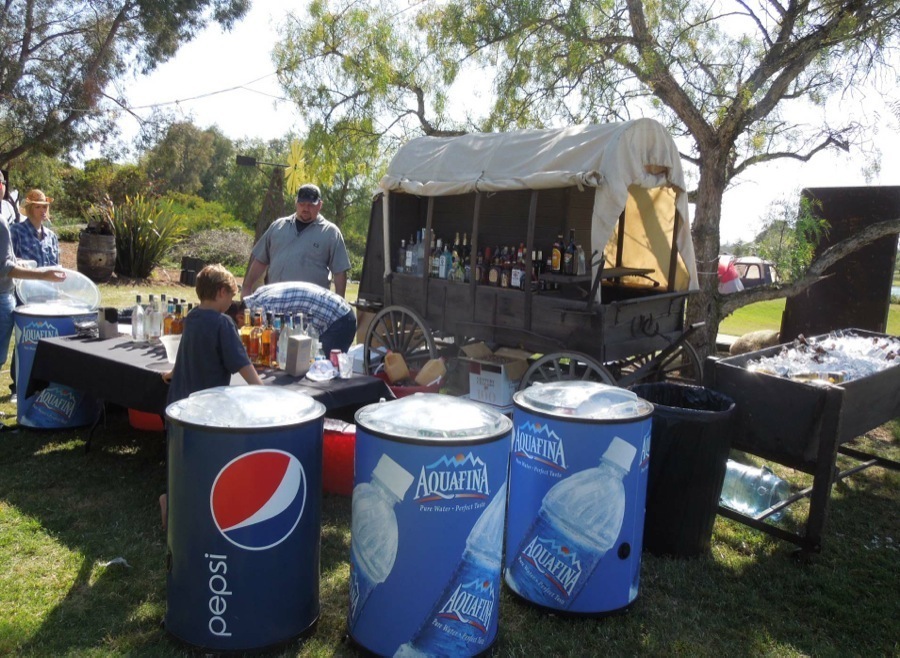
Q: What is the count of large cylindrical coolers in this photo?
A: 4